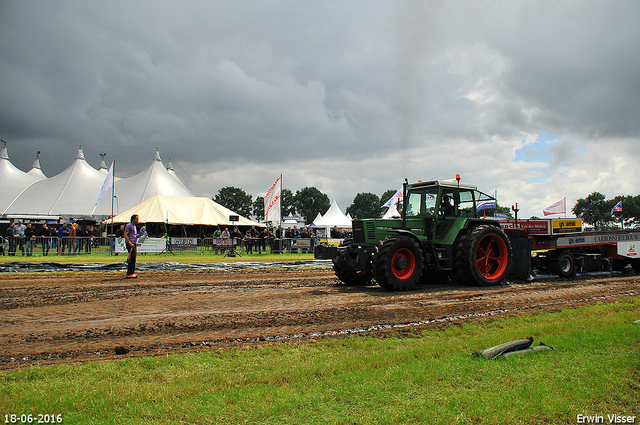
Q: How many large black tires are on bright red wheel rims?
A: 2